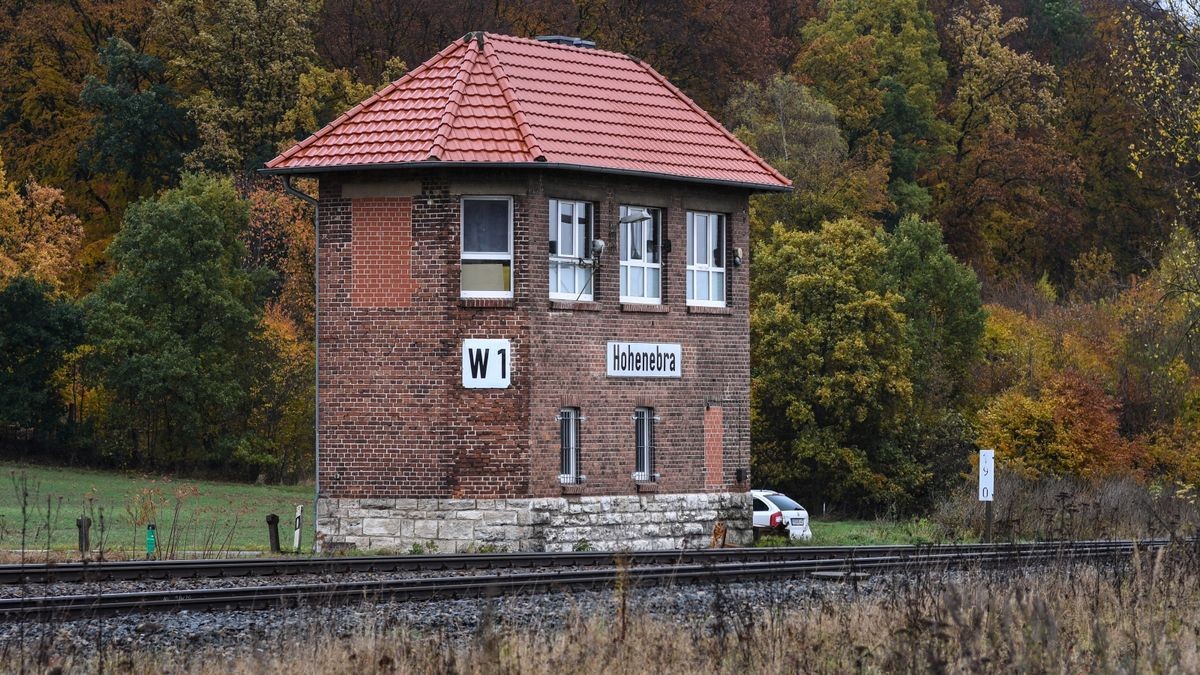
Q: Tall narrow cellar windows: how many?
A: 2